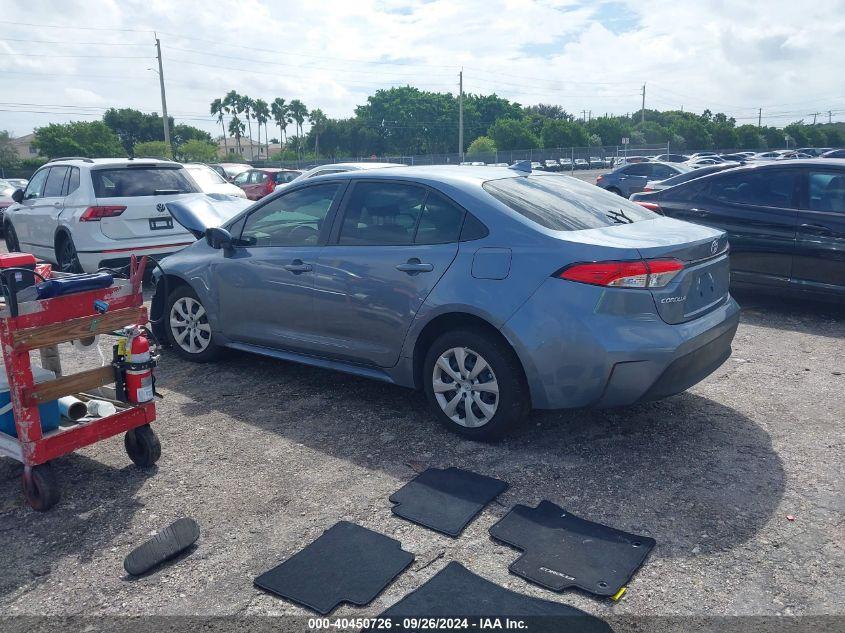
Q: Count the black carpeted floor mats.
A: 4